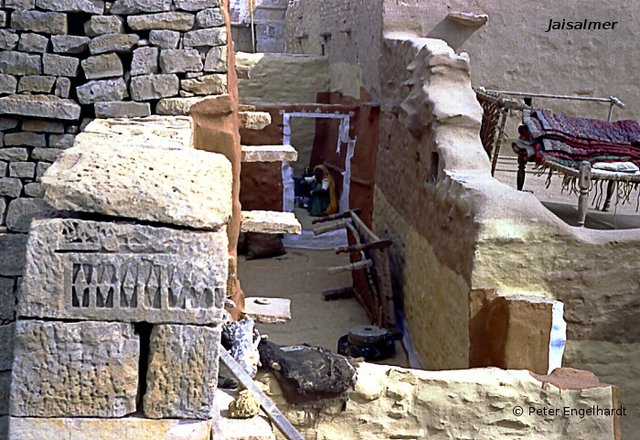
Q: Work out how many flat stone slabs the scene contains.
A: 4